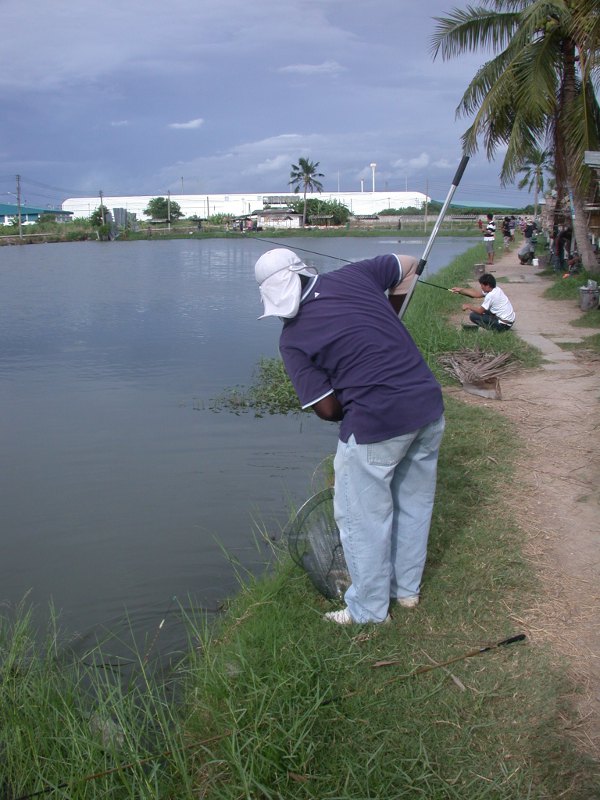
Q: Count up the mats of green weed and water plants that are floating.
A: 1